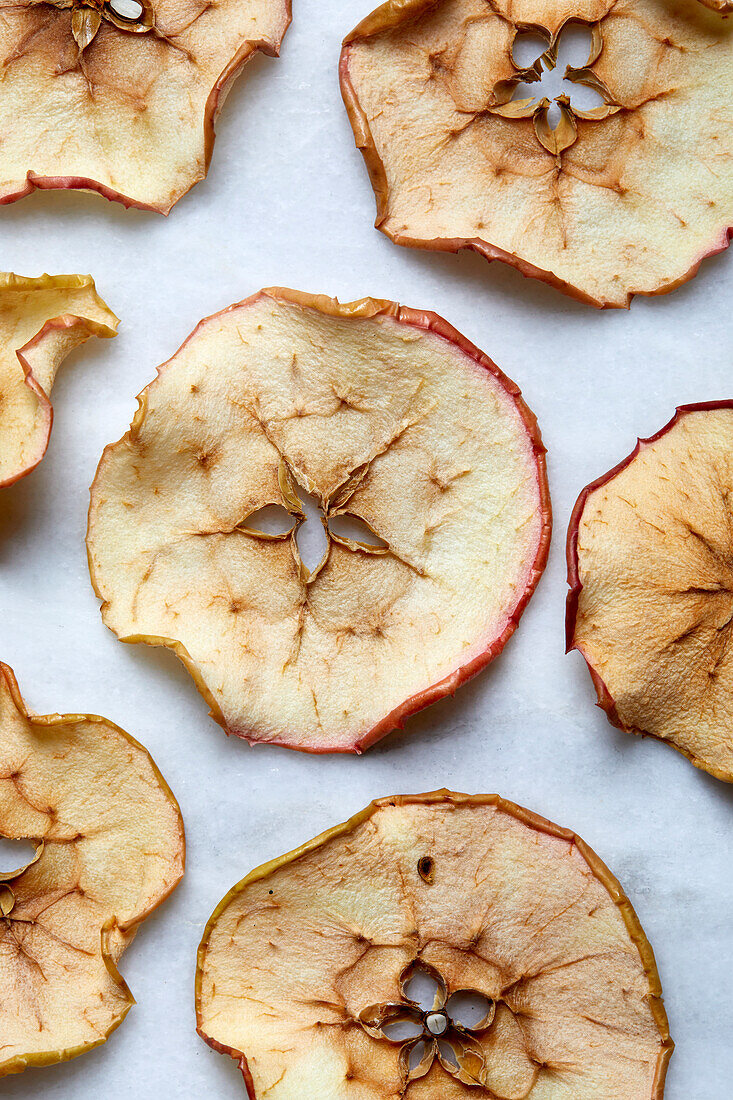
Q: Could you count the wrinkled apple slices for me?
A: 7